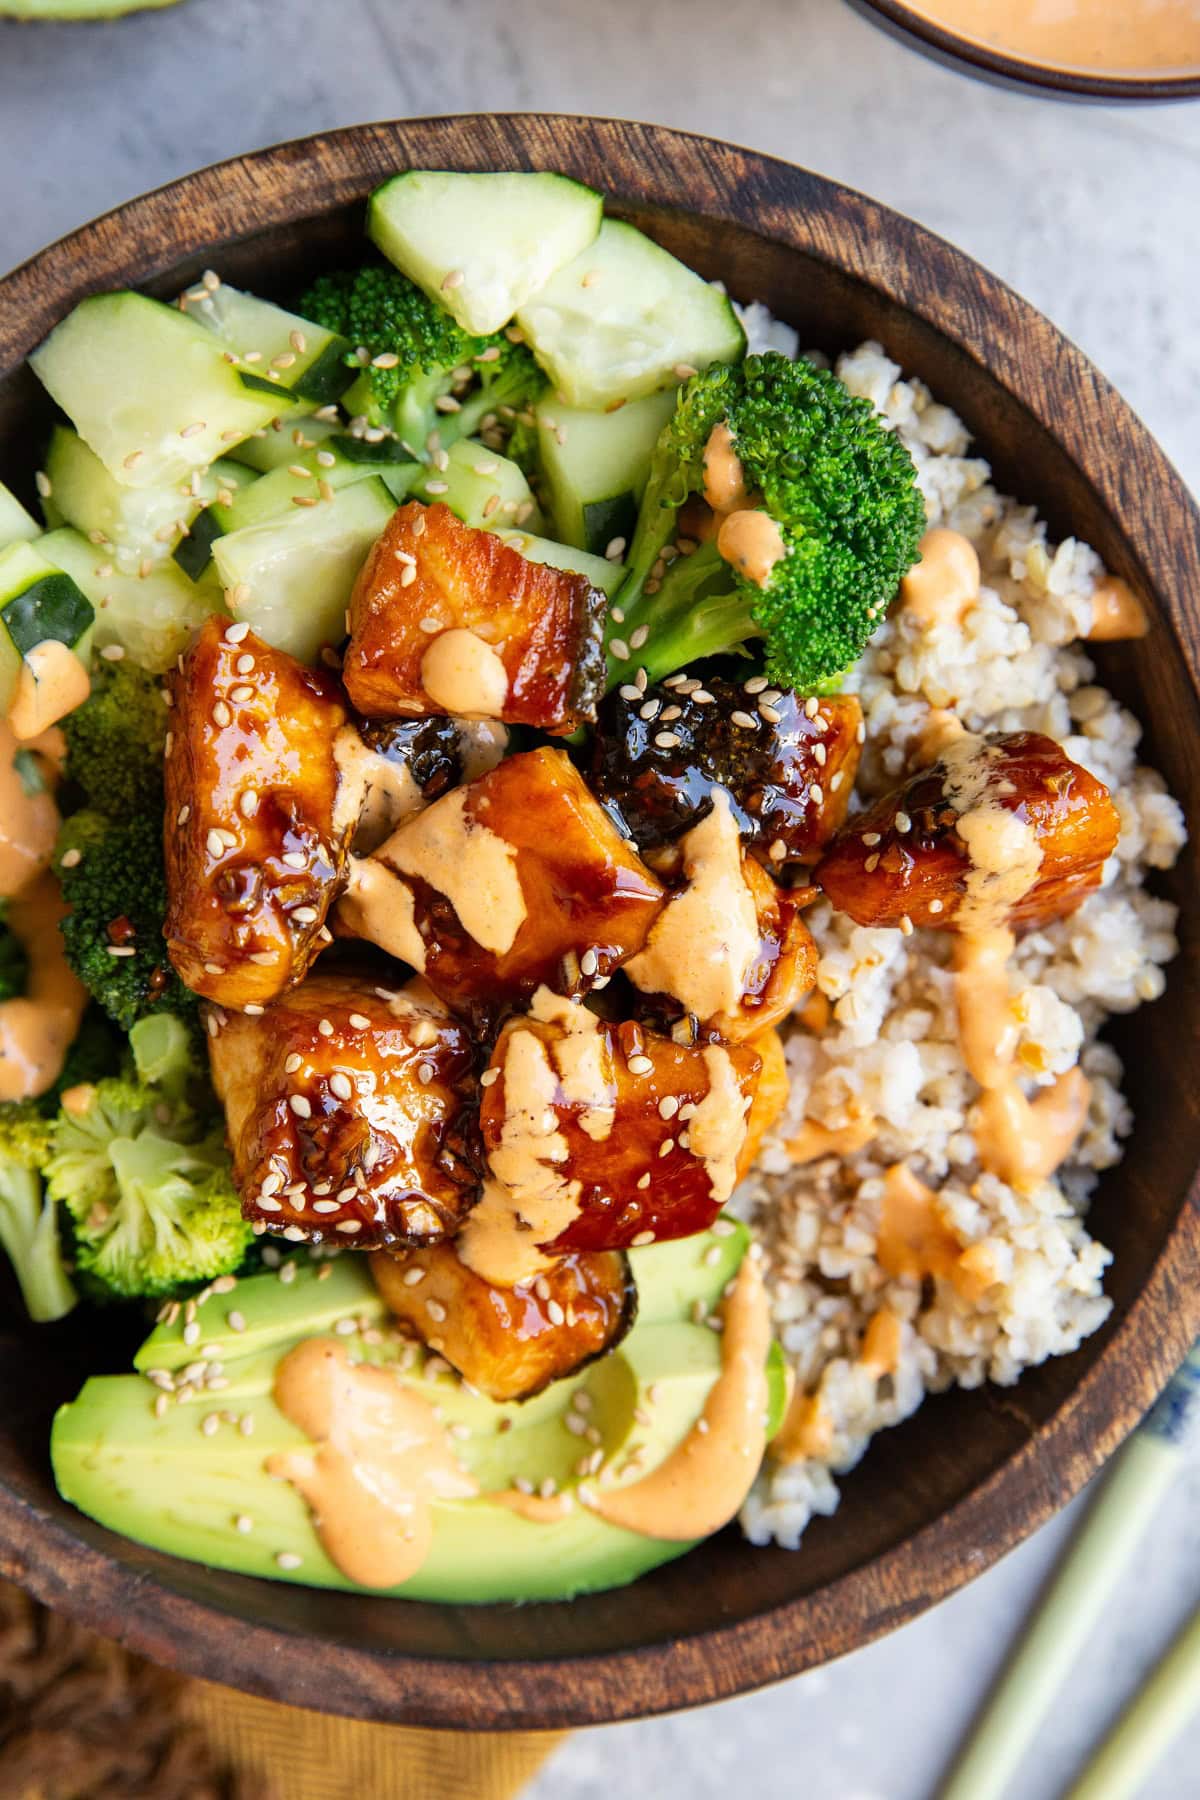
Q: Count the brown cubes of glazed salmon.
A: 9